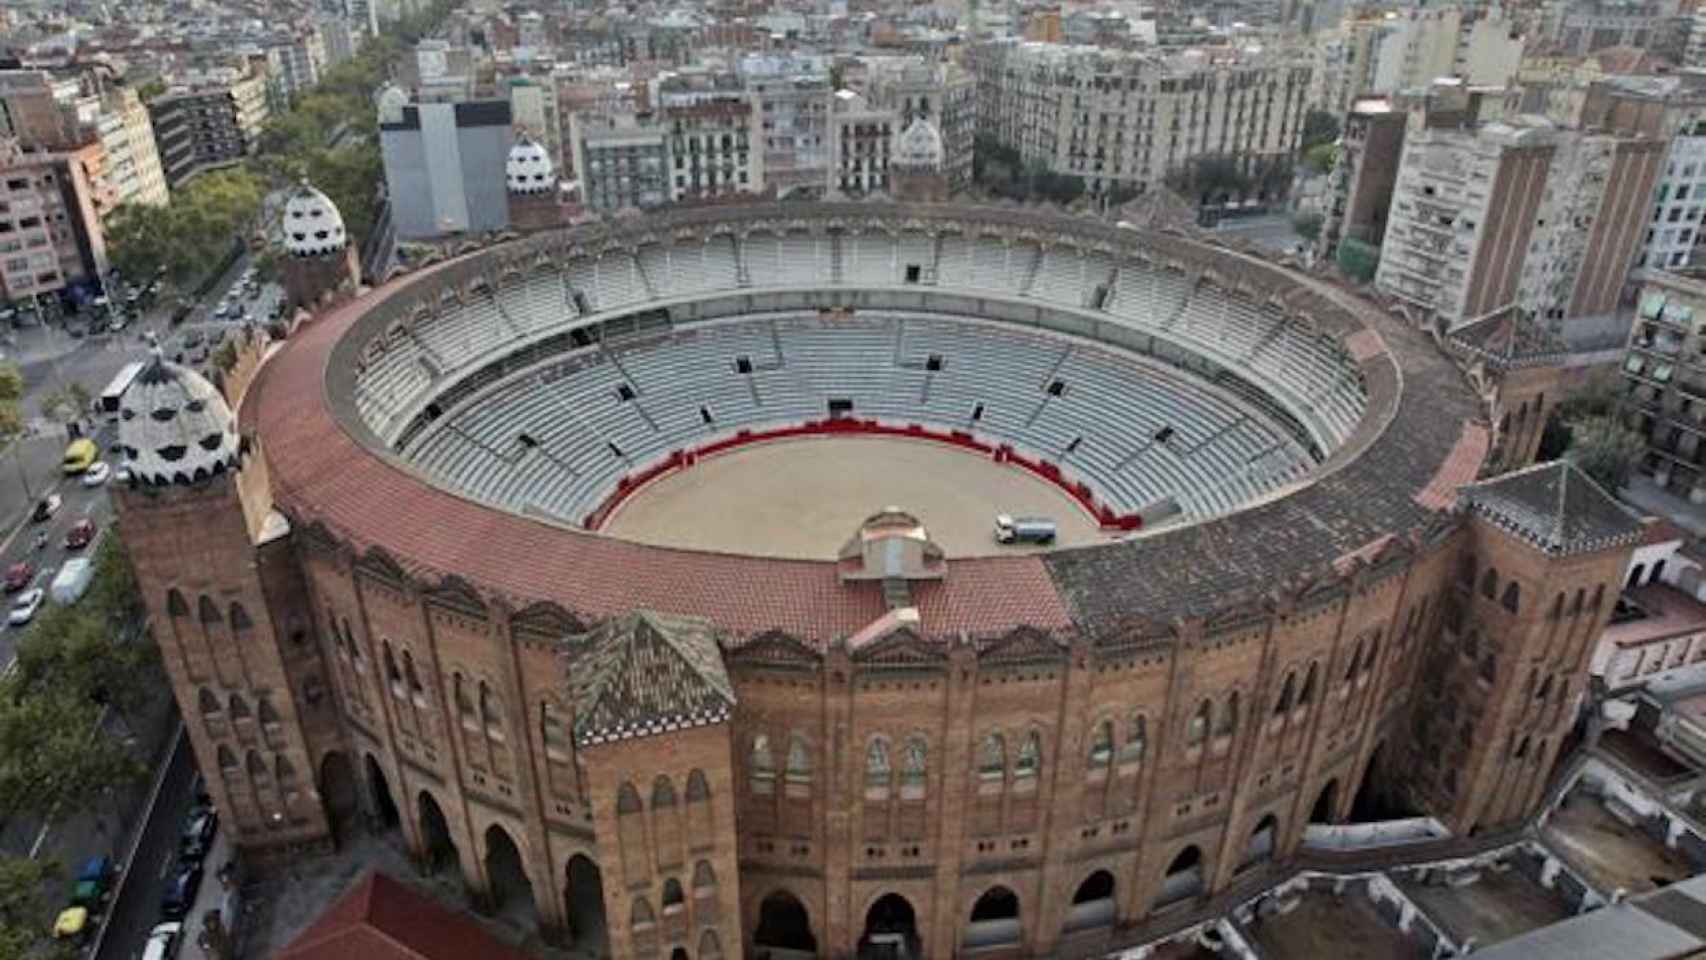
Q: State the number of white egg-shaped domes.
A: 4